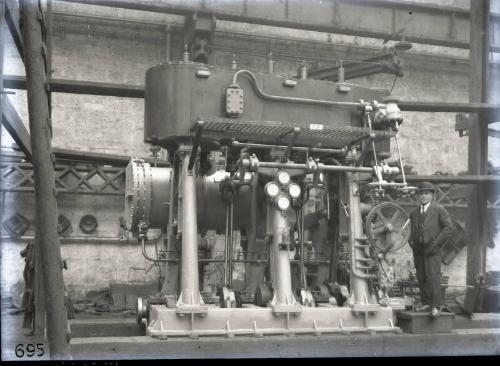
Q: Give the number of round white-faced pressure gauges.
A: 4